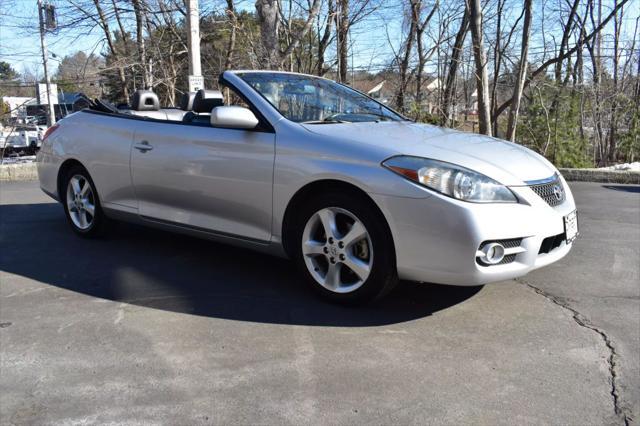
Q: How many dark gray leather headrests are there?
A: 3